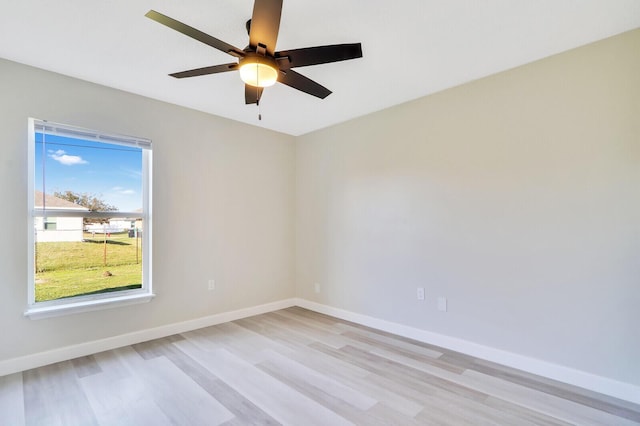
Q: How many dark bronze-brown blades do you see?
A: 6